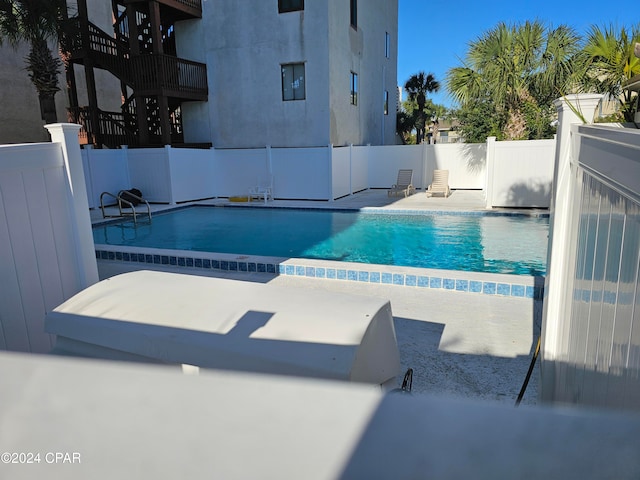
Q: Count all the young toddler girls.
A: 0